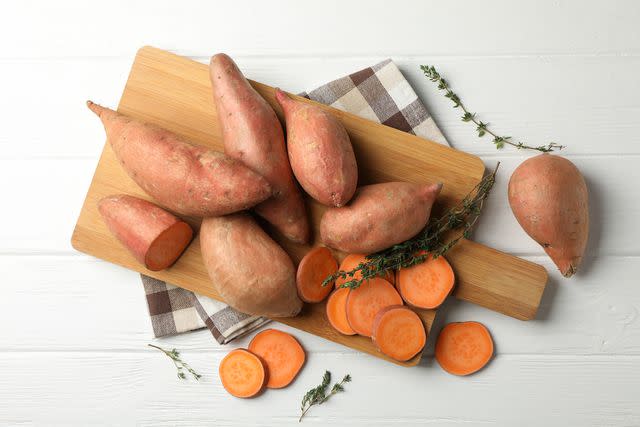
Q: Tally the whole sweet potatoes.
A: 6